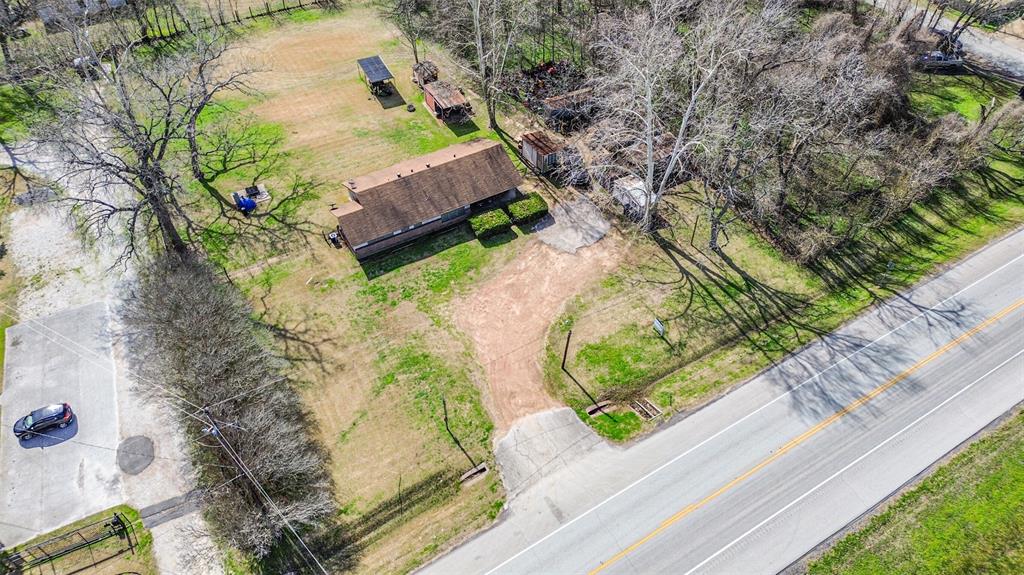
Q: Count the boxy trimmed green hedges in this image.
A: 2